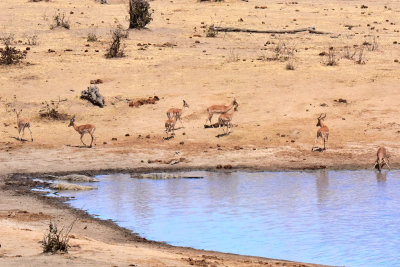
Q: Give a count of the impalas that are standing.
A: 8